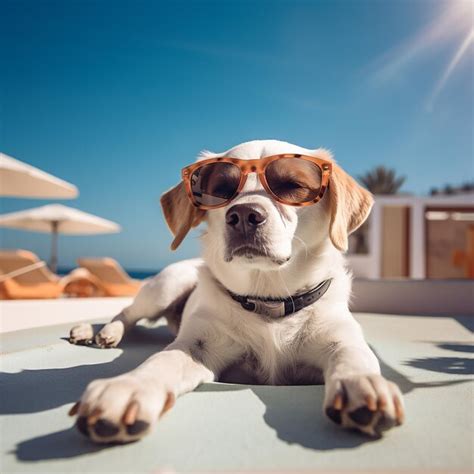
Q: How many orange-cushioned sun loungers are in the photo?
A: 2